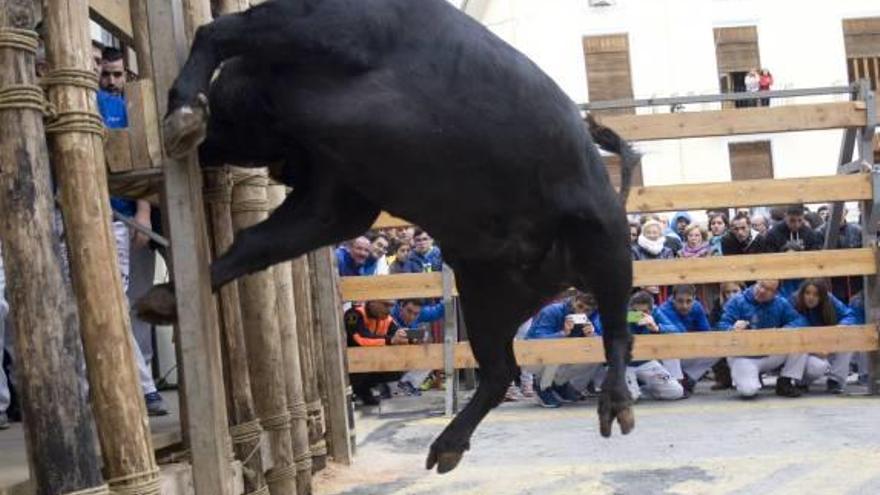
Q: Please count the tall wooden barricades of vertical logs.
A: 1